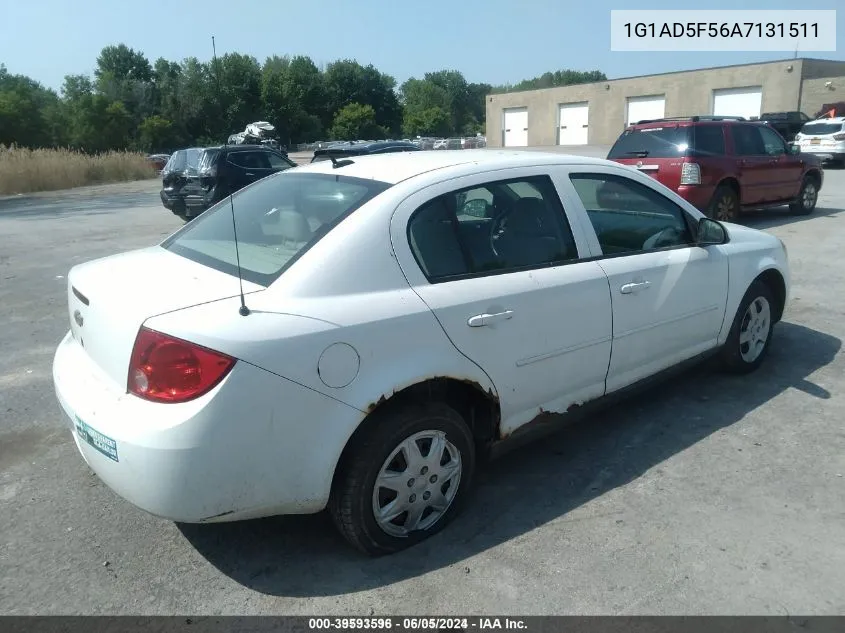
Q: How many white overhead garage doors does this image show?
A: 4